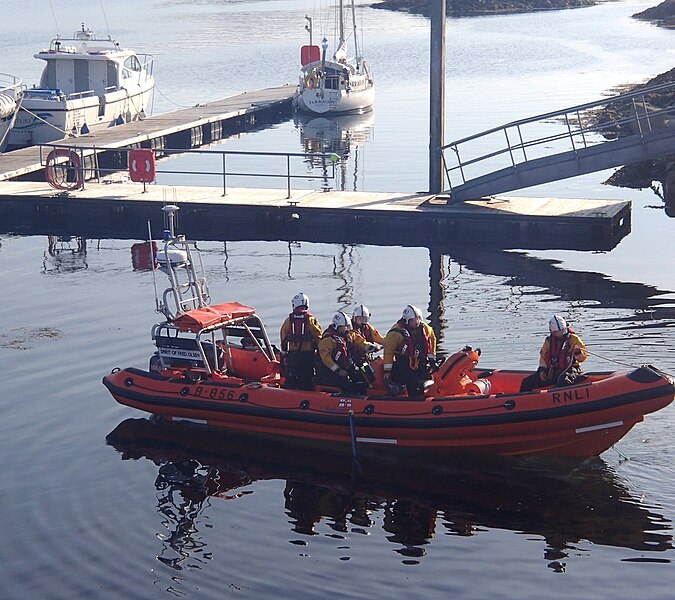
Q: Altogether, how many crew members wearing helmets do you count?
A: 5